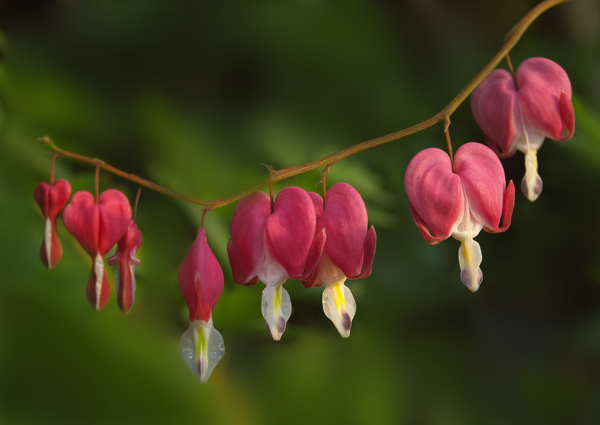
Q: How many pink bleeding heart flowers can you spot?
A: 8